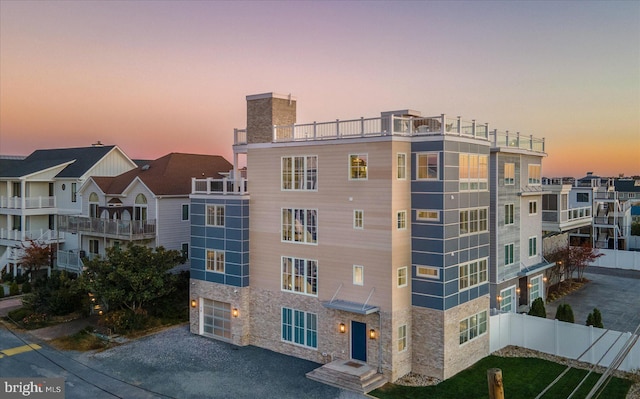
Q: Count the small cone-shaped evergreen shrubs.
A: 3